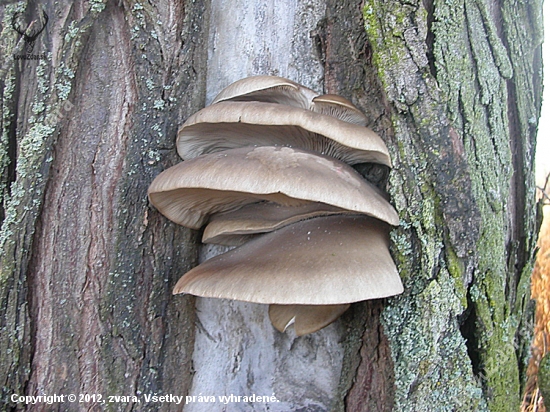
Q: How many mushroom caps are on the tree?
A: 7